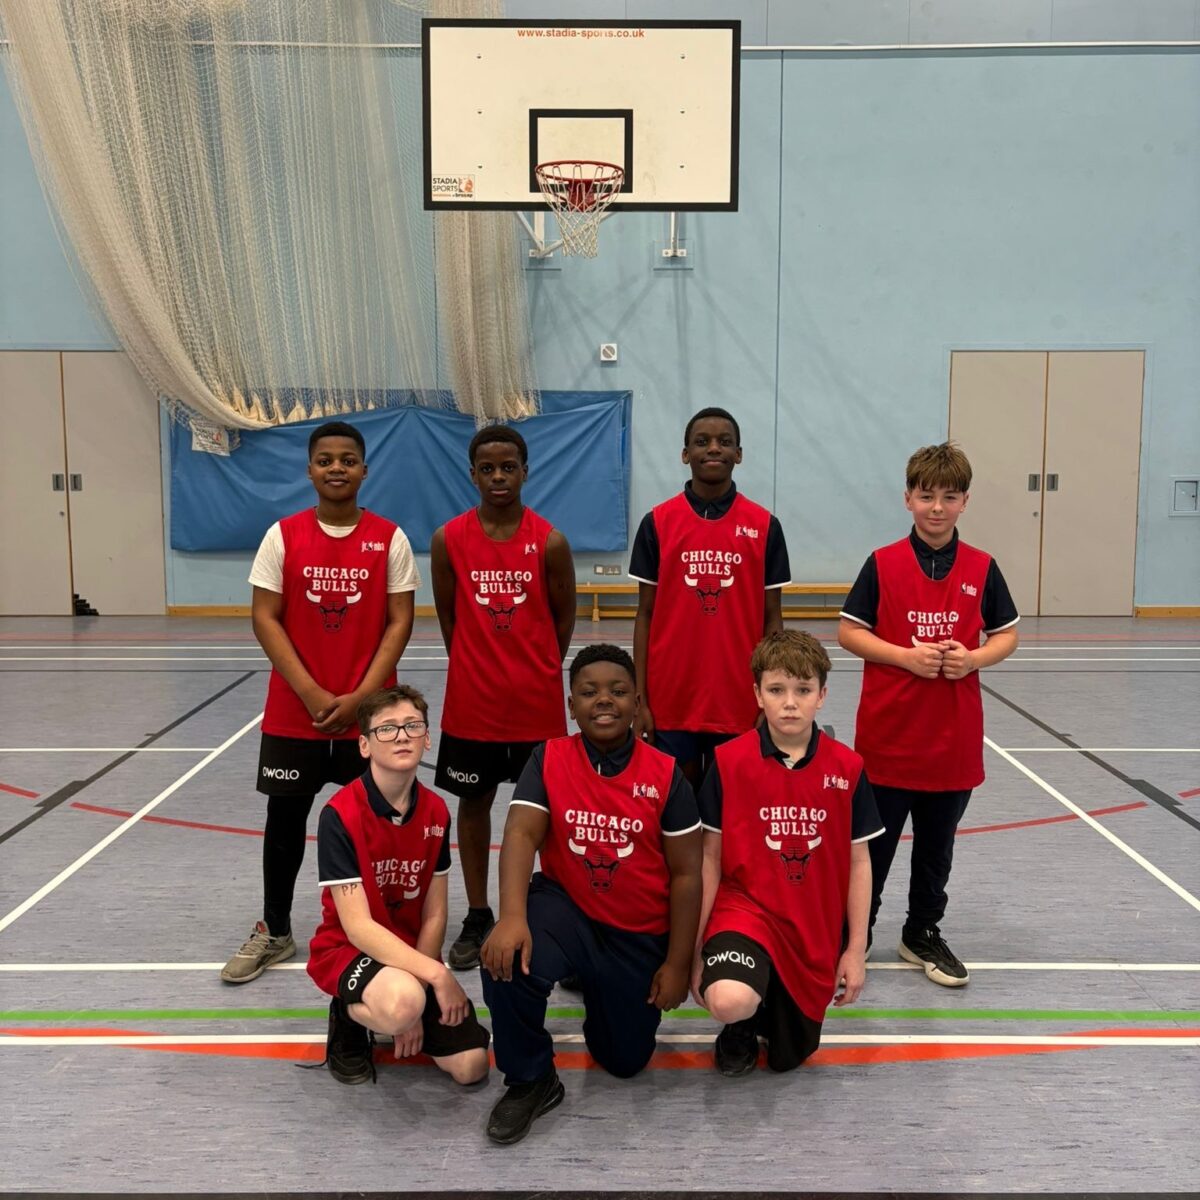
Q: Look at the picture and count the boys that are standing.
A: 4